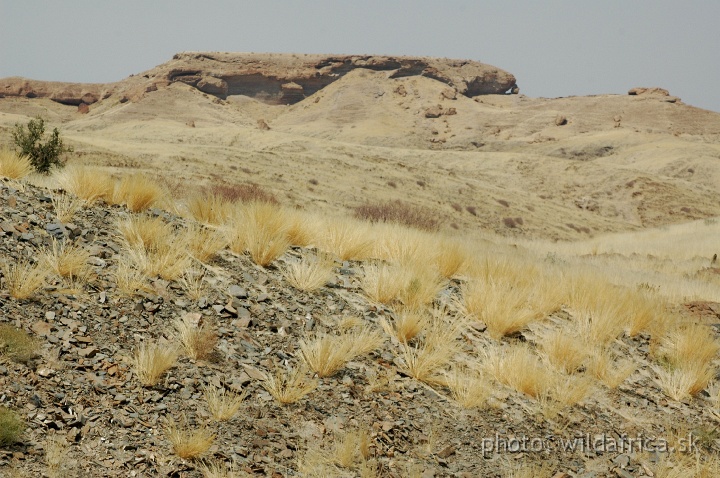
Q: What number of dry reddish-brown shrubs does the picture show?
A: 2